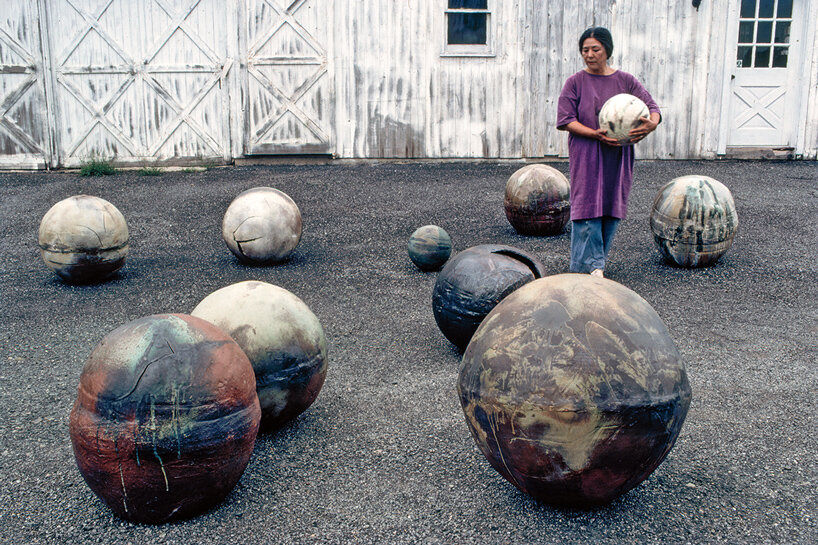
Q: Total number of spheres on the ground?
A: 9